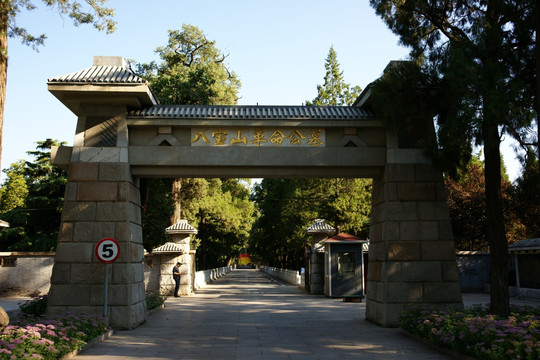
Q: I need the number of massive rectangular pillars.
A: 2